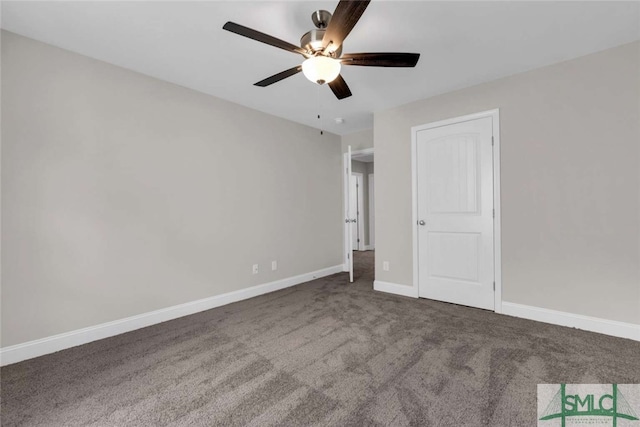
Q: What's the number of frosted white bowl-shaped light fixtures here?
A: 1